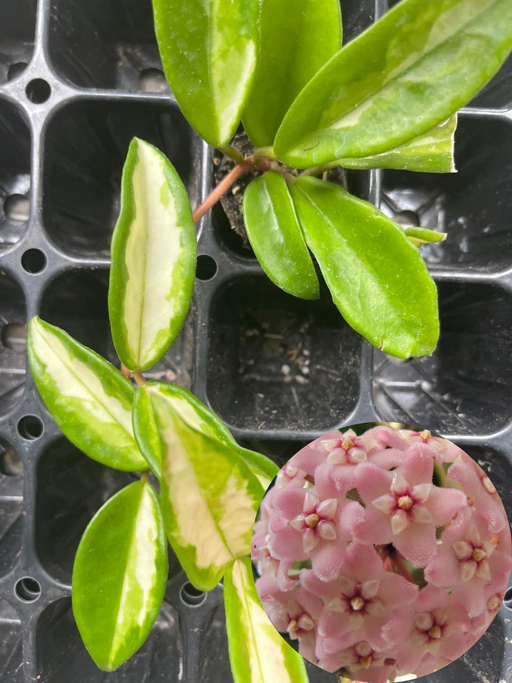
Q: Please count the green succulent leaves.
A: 13